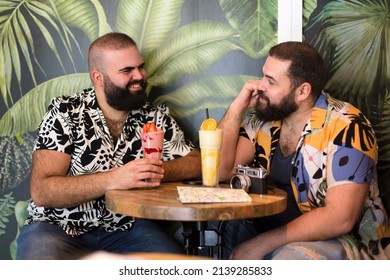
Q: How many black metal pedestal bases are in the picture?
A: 1